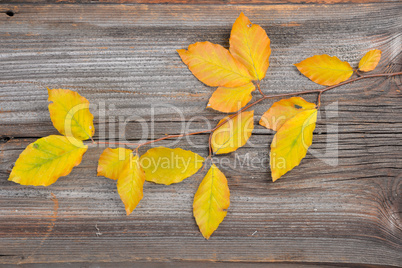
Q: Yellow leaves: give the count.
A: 14